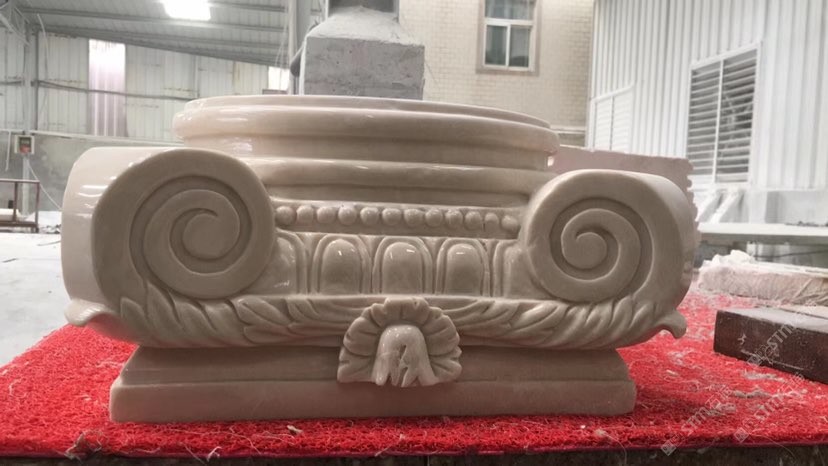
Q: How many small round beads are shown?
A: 12